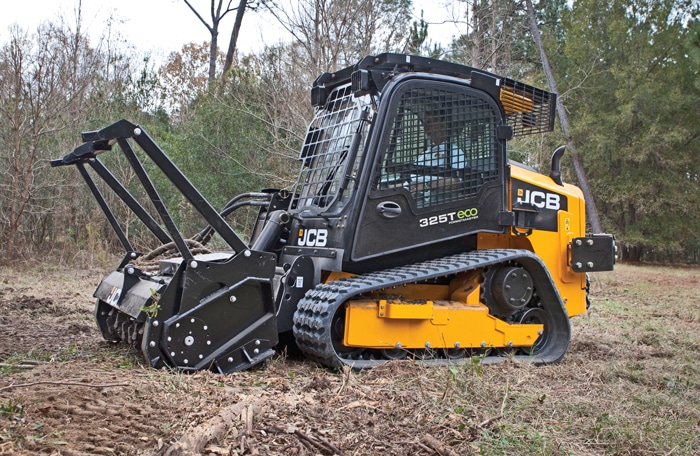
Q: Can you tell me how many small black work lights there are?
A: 2